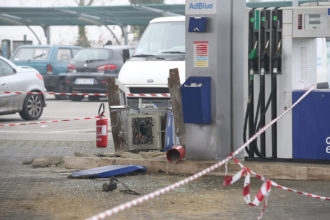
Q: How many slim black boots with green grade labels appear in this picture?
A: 3